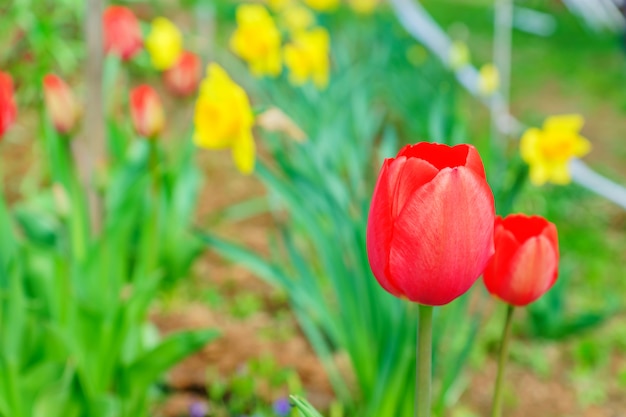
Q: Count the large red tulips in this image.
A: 2